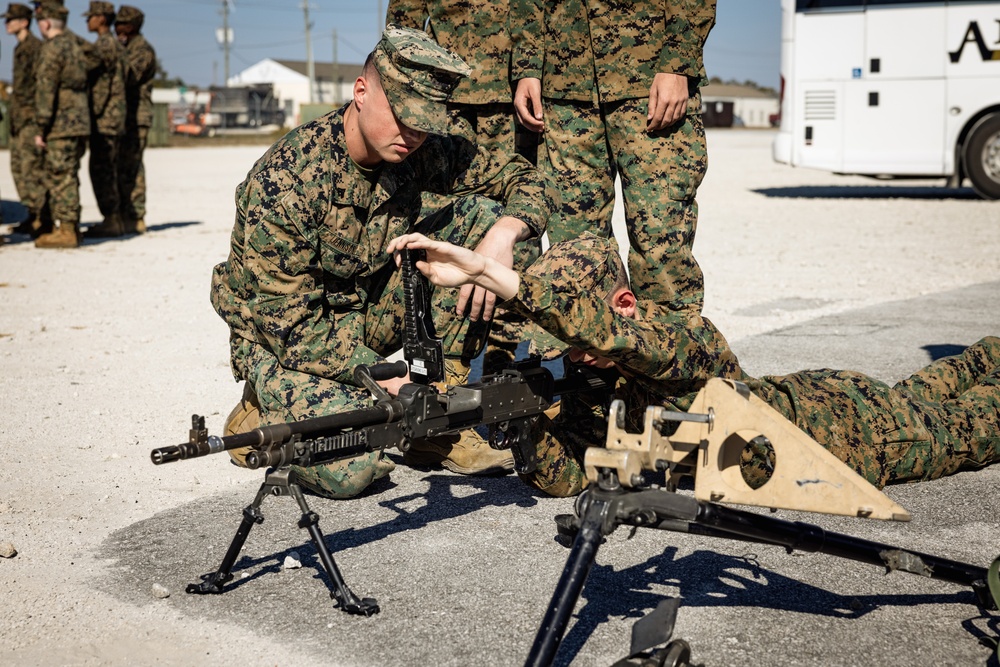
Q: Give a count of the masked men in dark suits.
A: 0